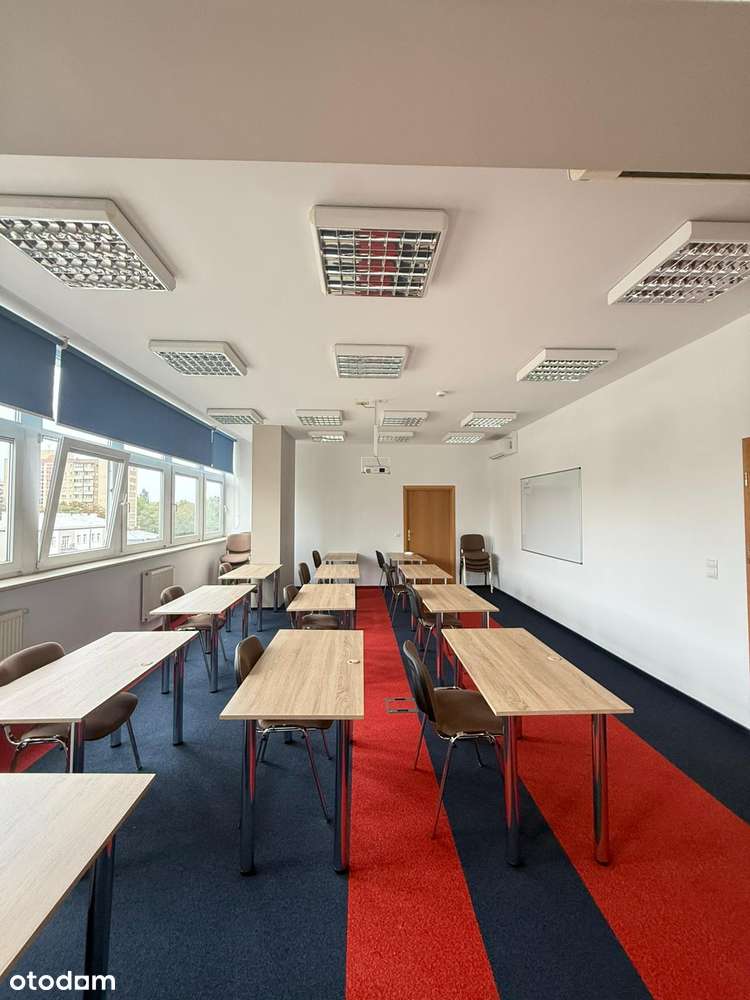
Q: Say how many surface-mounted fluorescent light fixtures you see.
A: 13